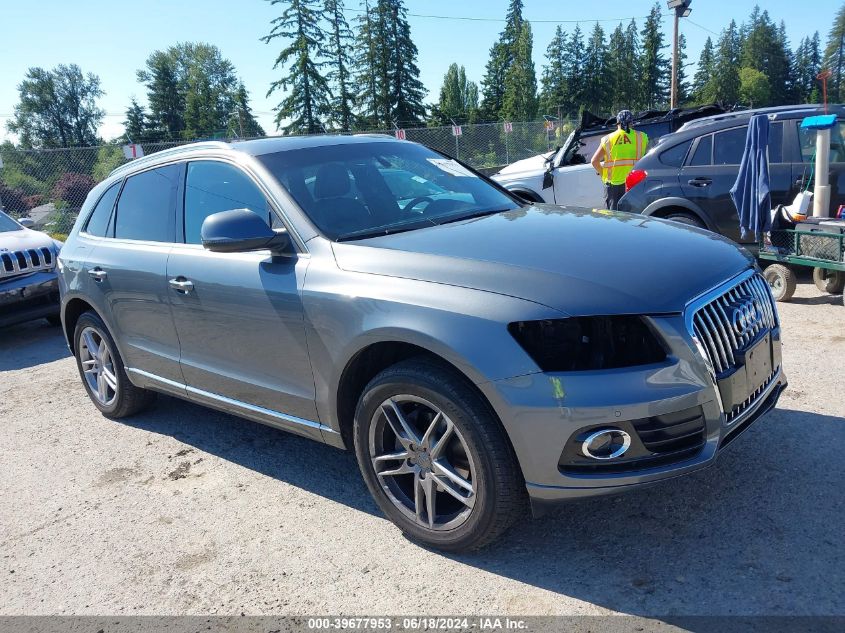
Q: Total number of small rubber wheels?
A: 2